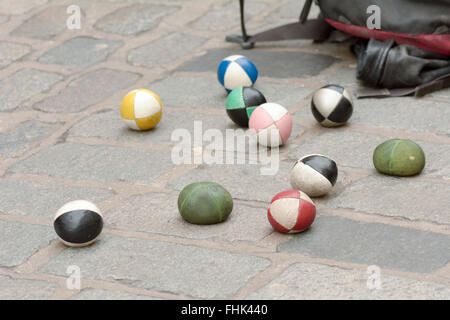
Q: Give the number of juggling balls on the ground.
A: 10